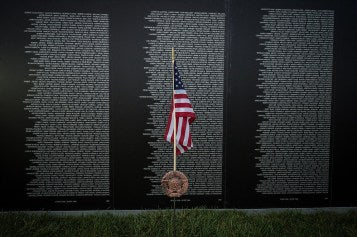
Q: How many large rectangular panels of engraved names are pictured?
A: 3